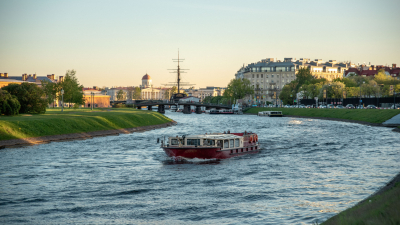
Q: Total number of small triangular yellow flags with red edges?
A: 0